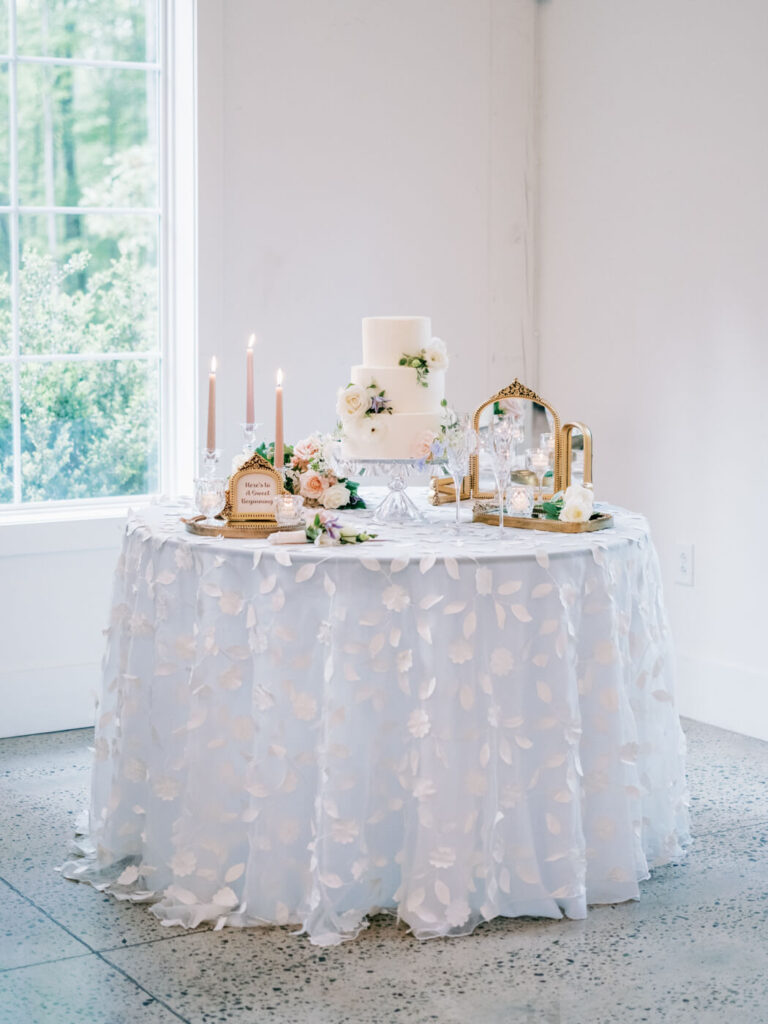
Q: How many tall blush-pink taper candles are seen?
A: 3